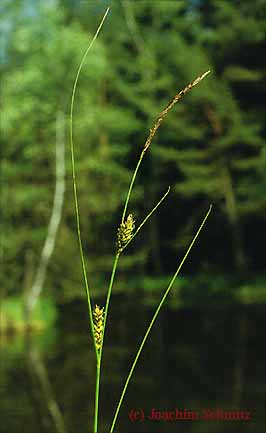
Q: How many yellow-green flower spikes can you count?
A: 2